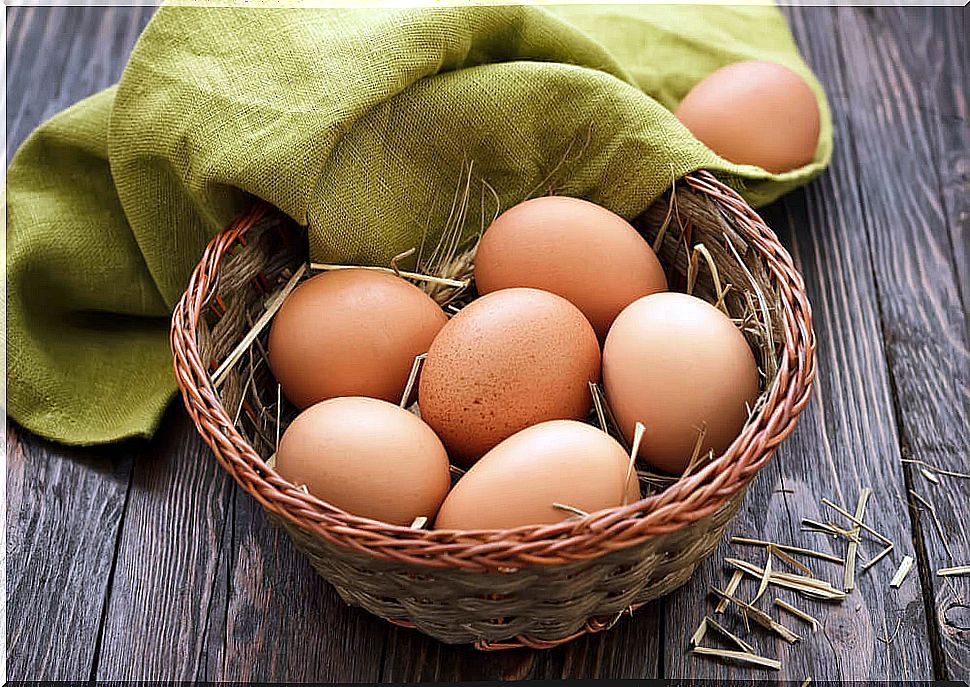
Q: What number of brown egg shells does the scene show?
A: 7